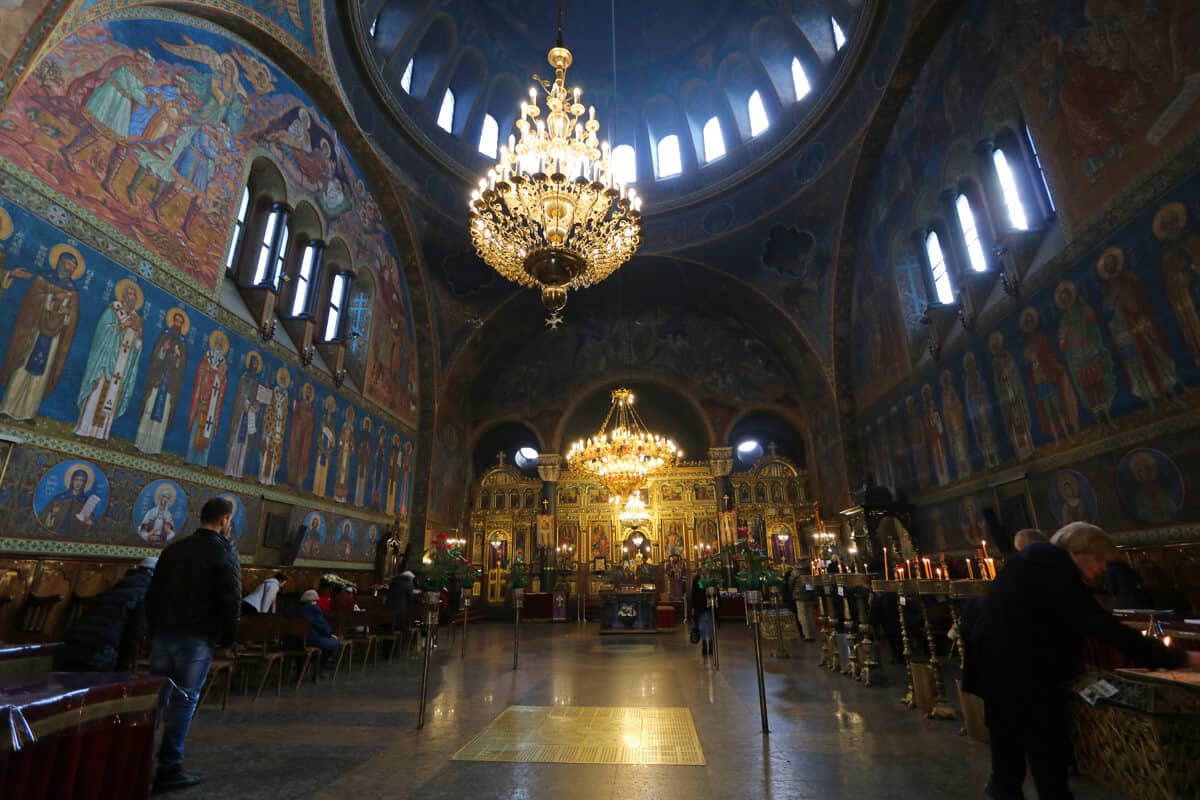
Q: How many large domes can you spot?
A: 1